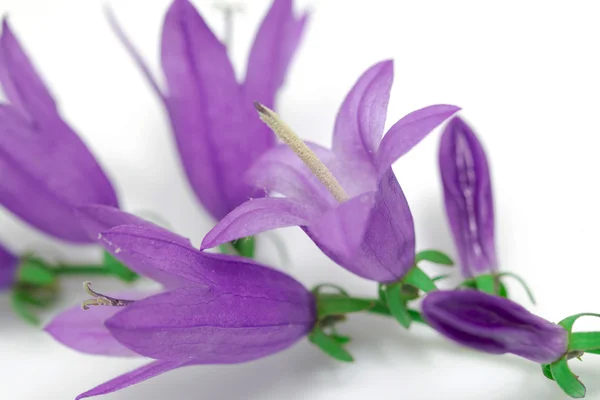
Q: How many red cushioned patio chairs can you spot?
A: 0